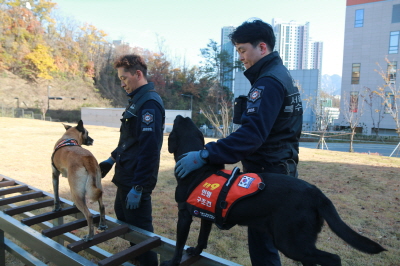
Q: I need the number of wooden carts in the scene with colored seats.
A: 0